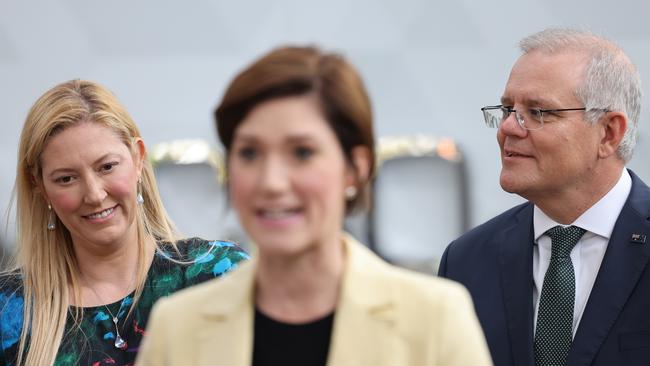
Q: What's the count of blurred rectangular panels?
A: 2